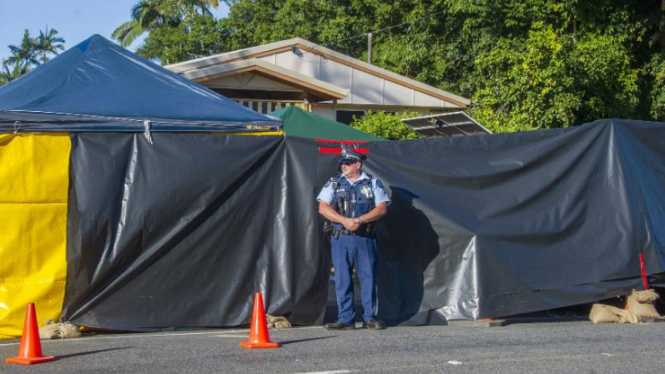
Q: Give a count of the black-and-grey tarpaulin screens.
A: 2